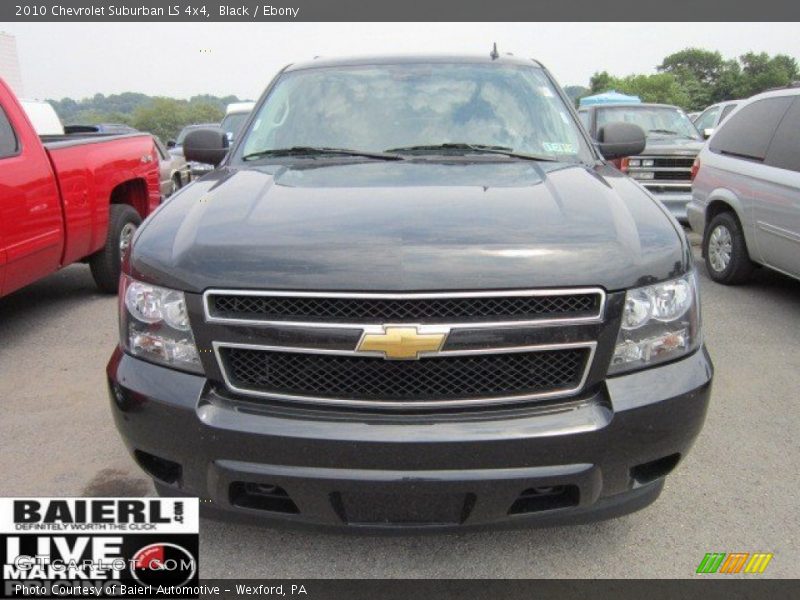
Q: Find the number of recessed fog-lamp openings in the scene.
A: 2